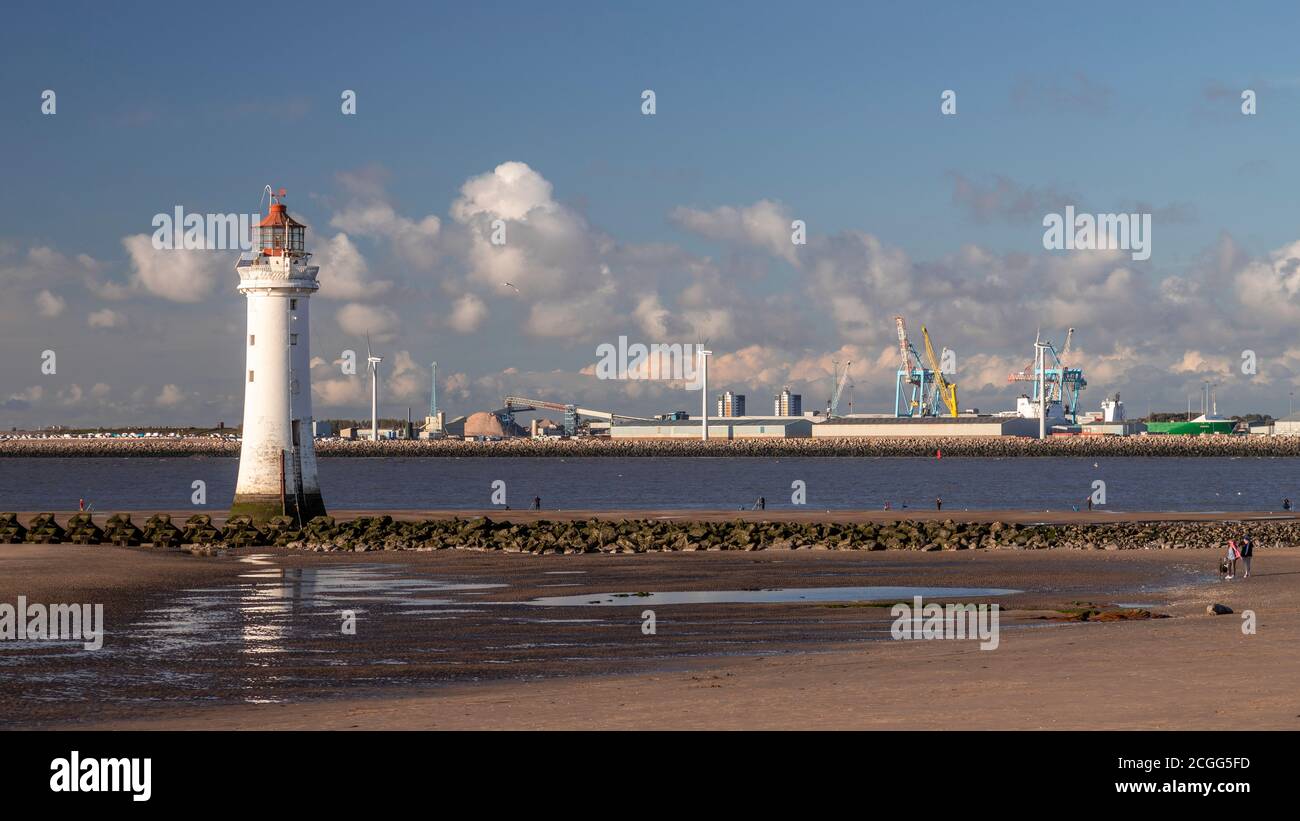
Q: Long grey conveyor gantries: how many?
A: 1